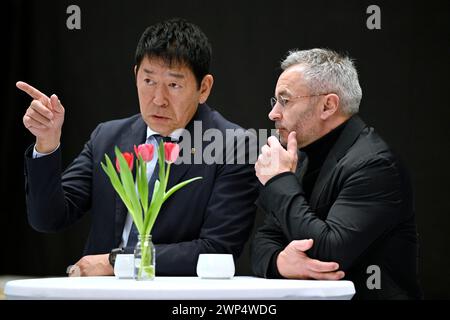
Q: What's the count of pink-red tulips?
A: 3